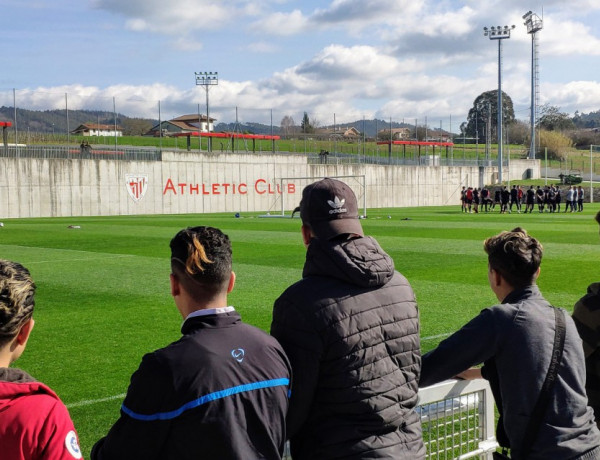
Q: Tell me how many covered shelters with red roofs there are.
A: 3